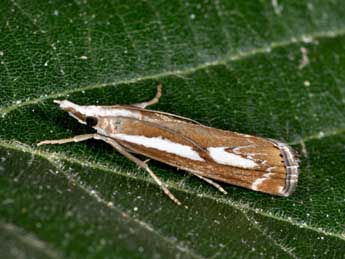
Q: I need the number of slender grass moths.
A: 1